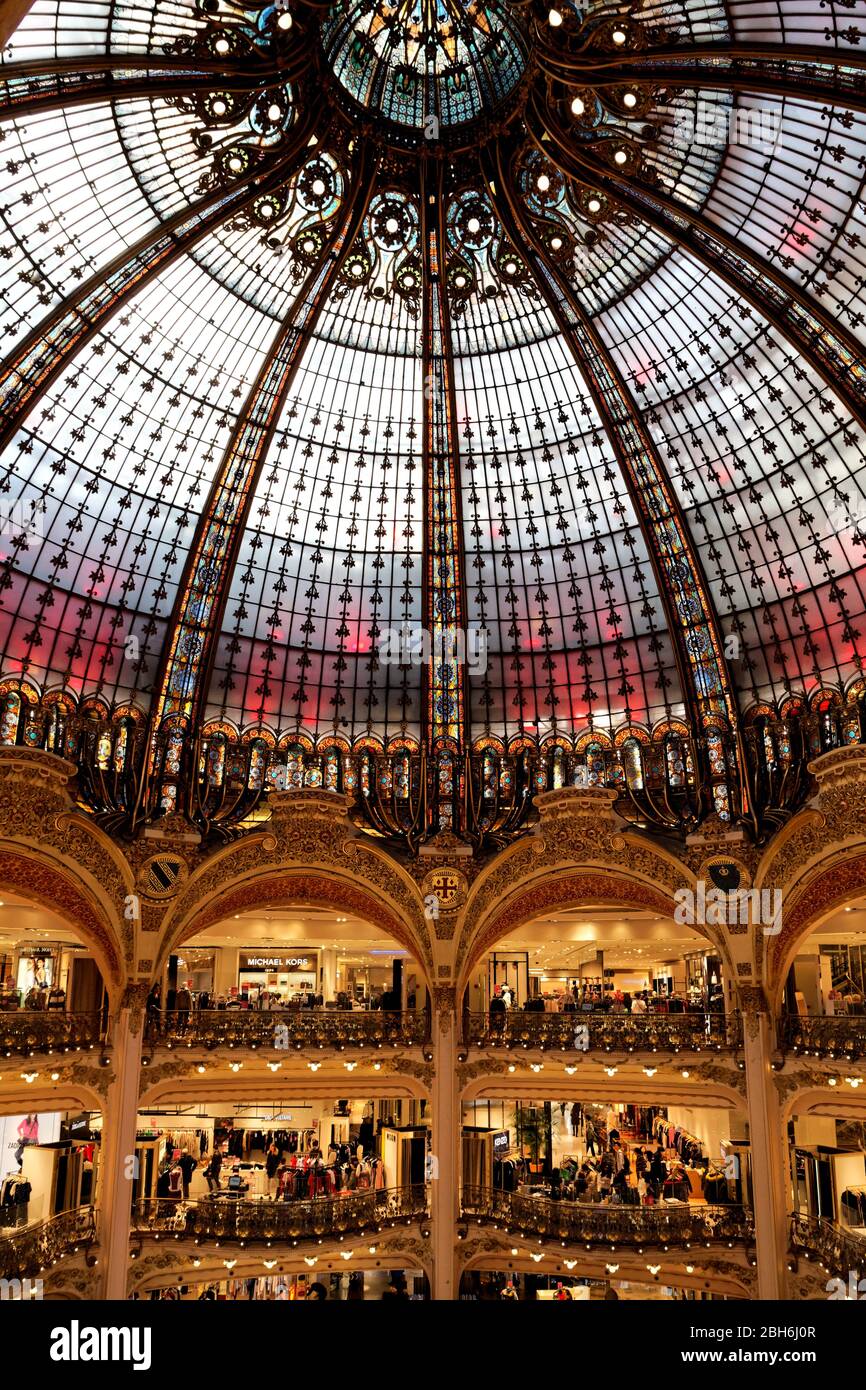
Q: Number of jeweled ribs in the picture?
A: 7